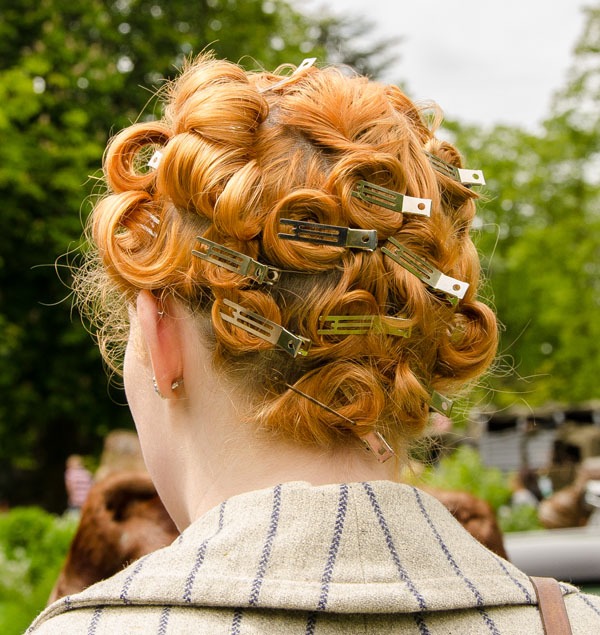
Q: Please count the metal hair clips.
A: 12